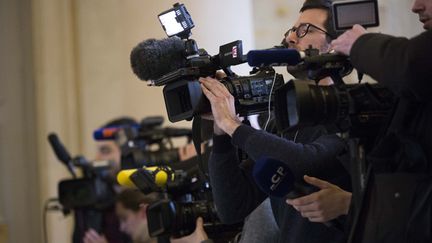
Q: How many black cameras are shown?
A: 5